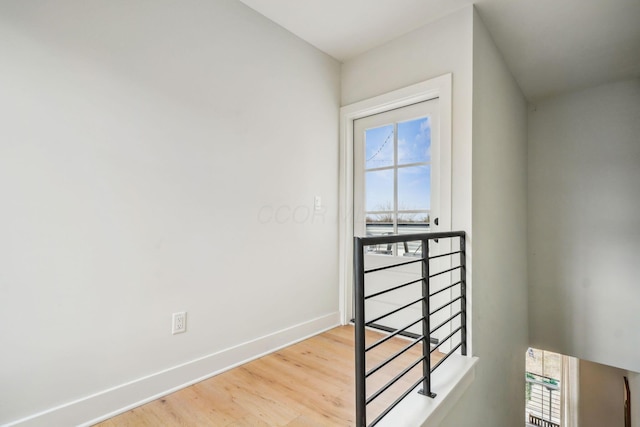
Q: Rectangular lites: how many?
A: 6